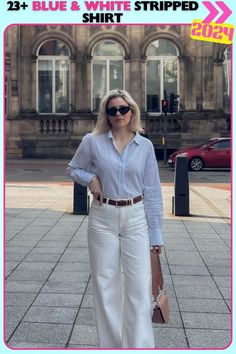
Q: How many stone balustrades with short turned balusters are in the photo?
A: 2